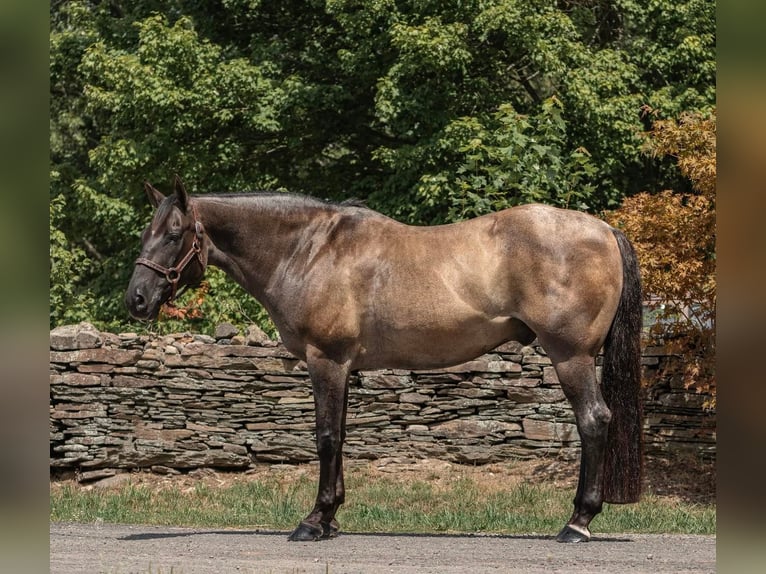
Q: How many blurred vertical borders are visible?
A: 2